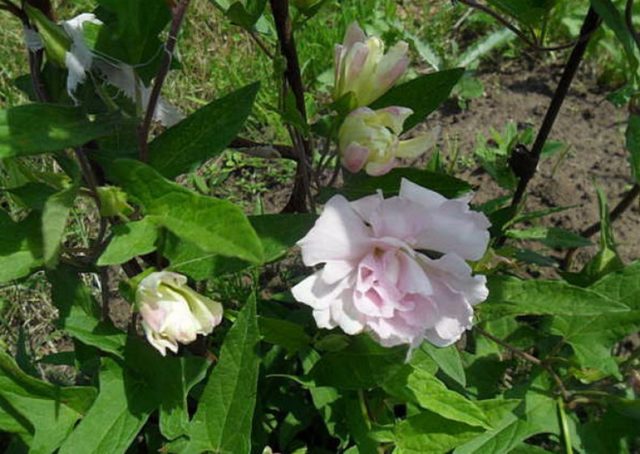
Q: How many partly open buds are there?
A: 3